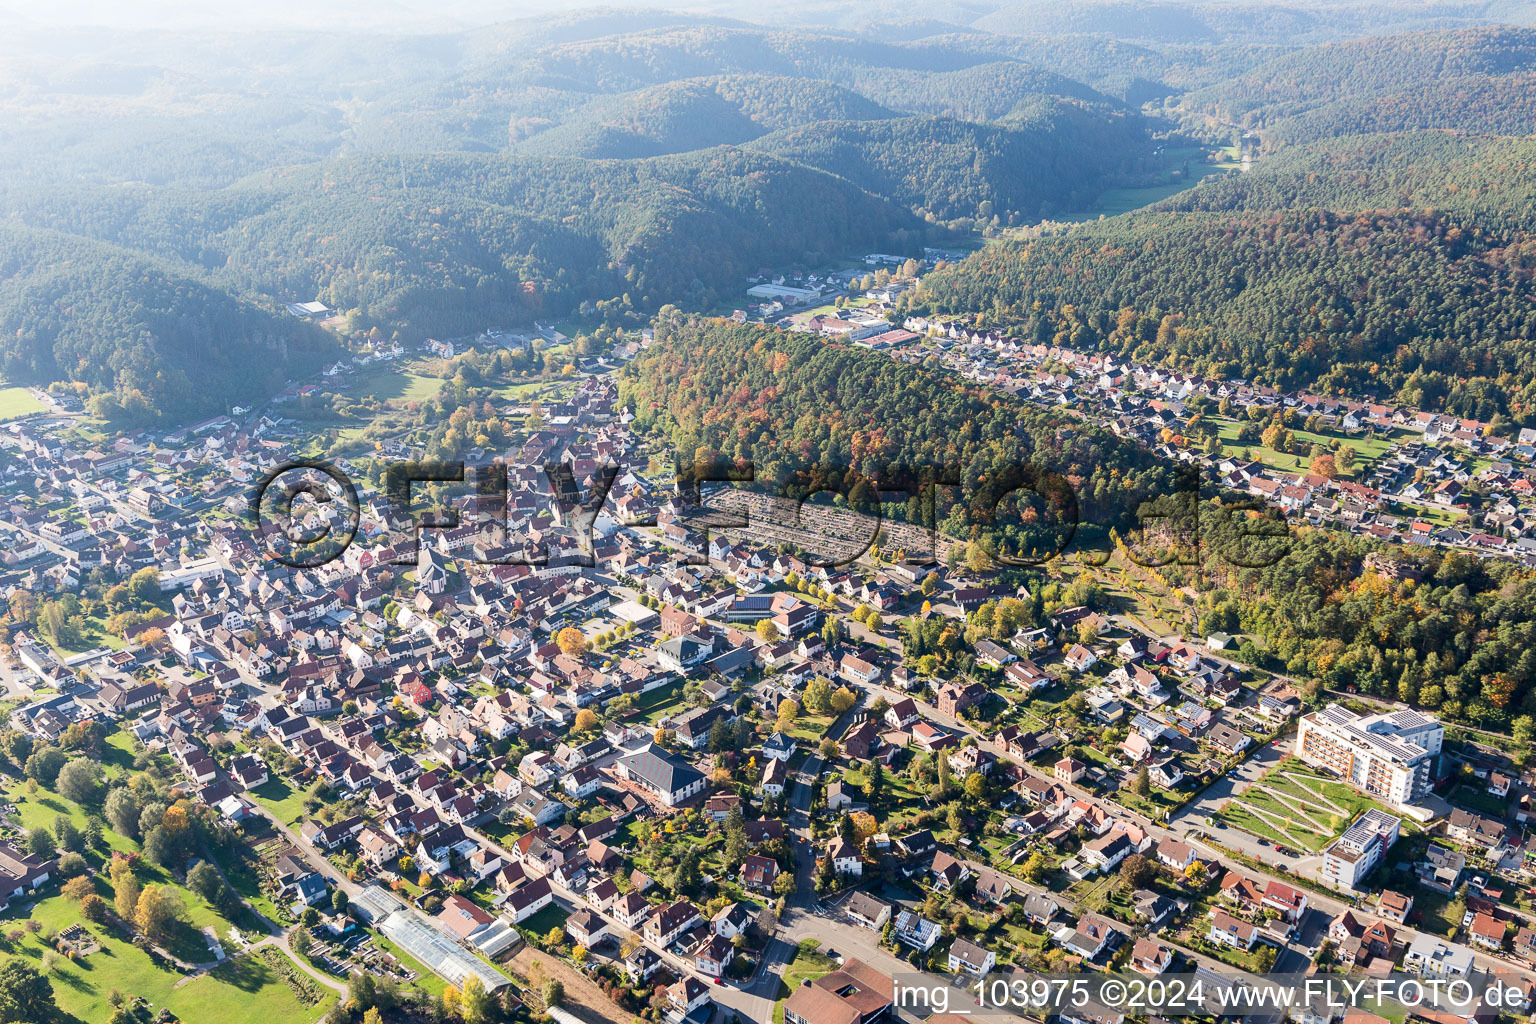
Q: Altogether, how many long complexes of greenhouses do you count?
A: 1